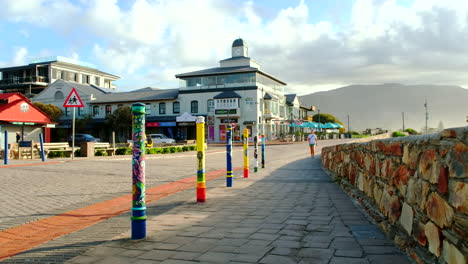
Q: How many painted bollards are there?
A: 6